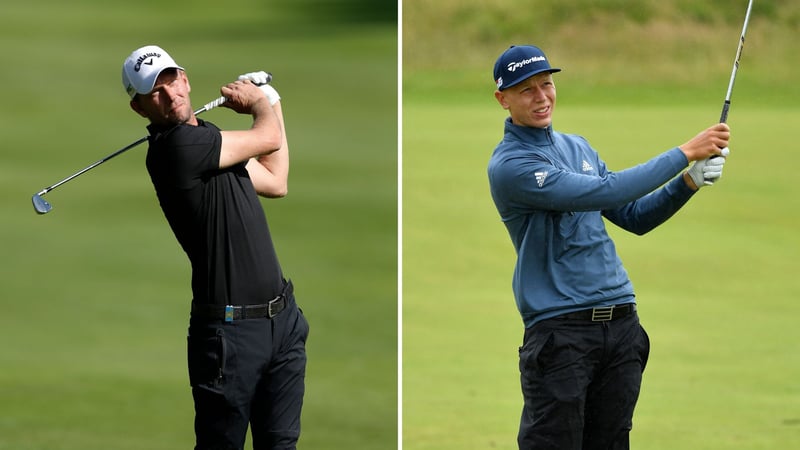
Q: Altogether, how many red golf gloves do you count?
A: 0